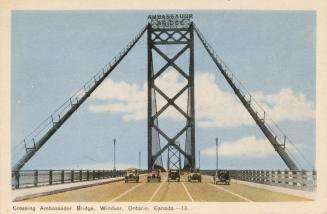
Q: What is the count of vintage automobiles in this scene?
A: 5